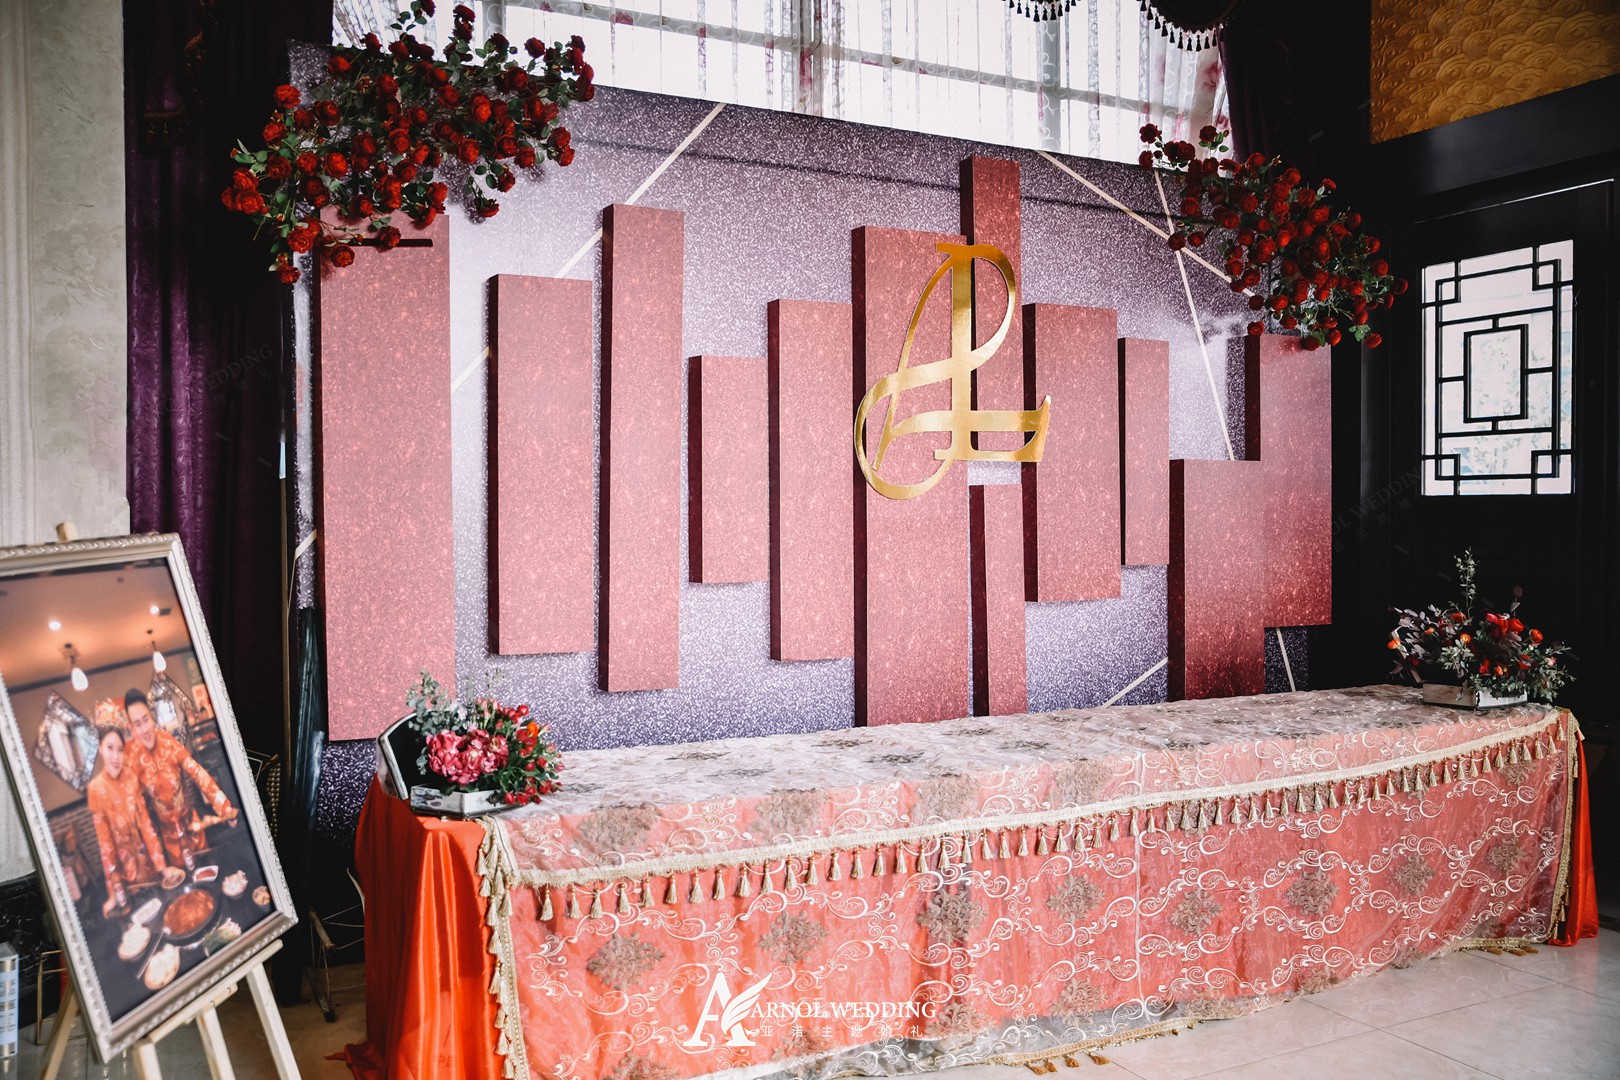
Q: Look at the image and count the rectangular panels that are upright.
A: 12